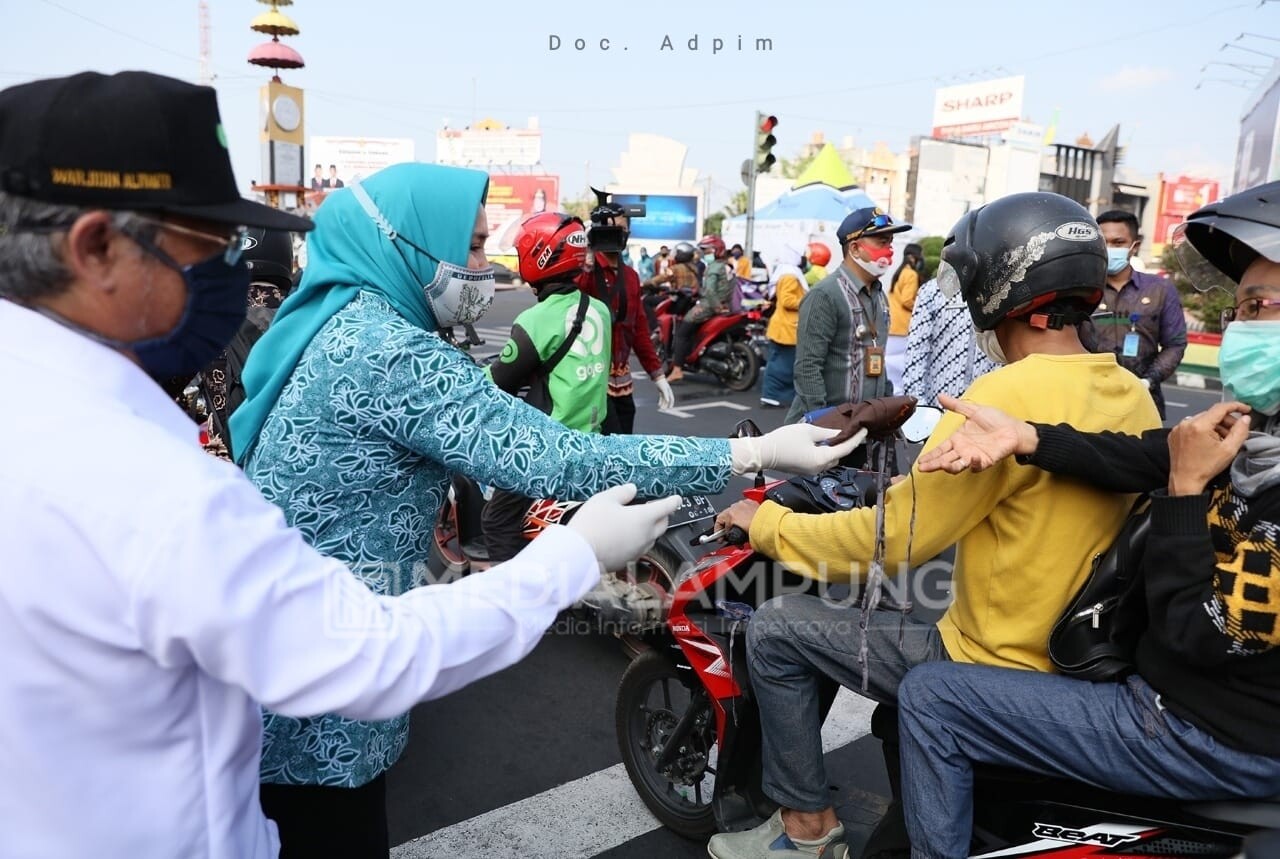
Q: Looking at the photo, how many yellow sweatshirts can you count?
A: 1